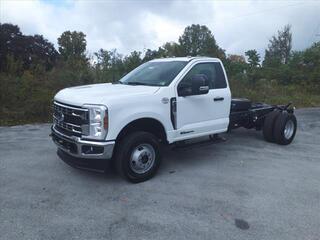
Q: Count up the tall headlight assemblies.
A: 1